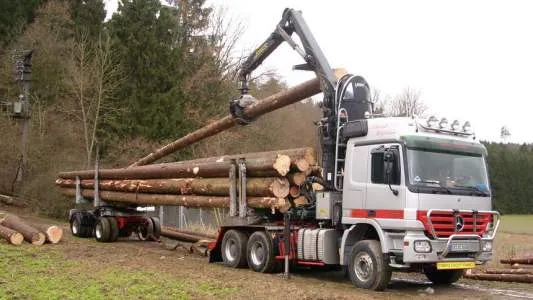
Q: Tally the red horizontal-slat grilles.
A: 1